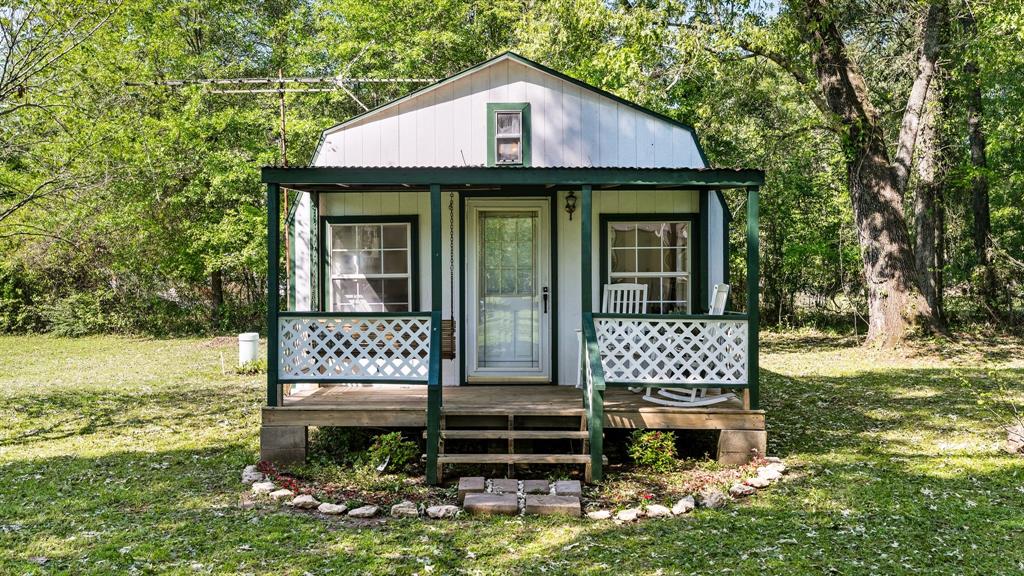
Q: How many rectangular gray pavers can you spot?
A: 6